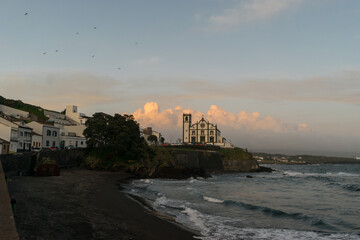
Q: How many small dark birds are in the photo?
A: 8